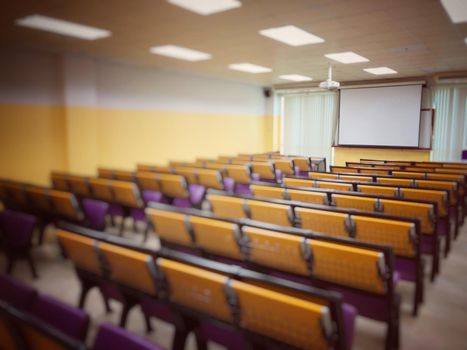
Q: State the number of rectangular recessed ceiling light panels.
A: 9